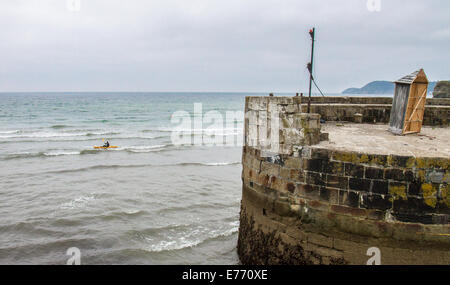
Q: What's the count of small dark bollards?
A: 3